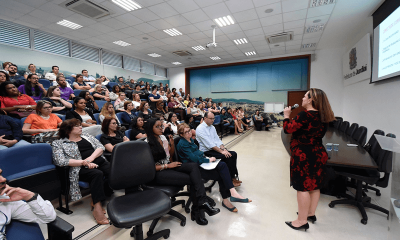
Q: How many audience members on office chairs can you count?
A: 3